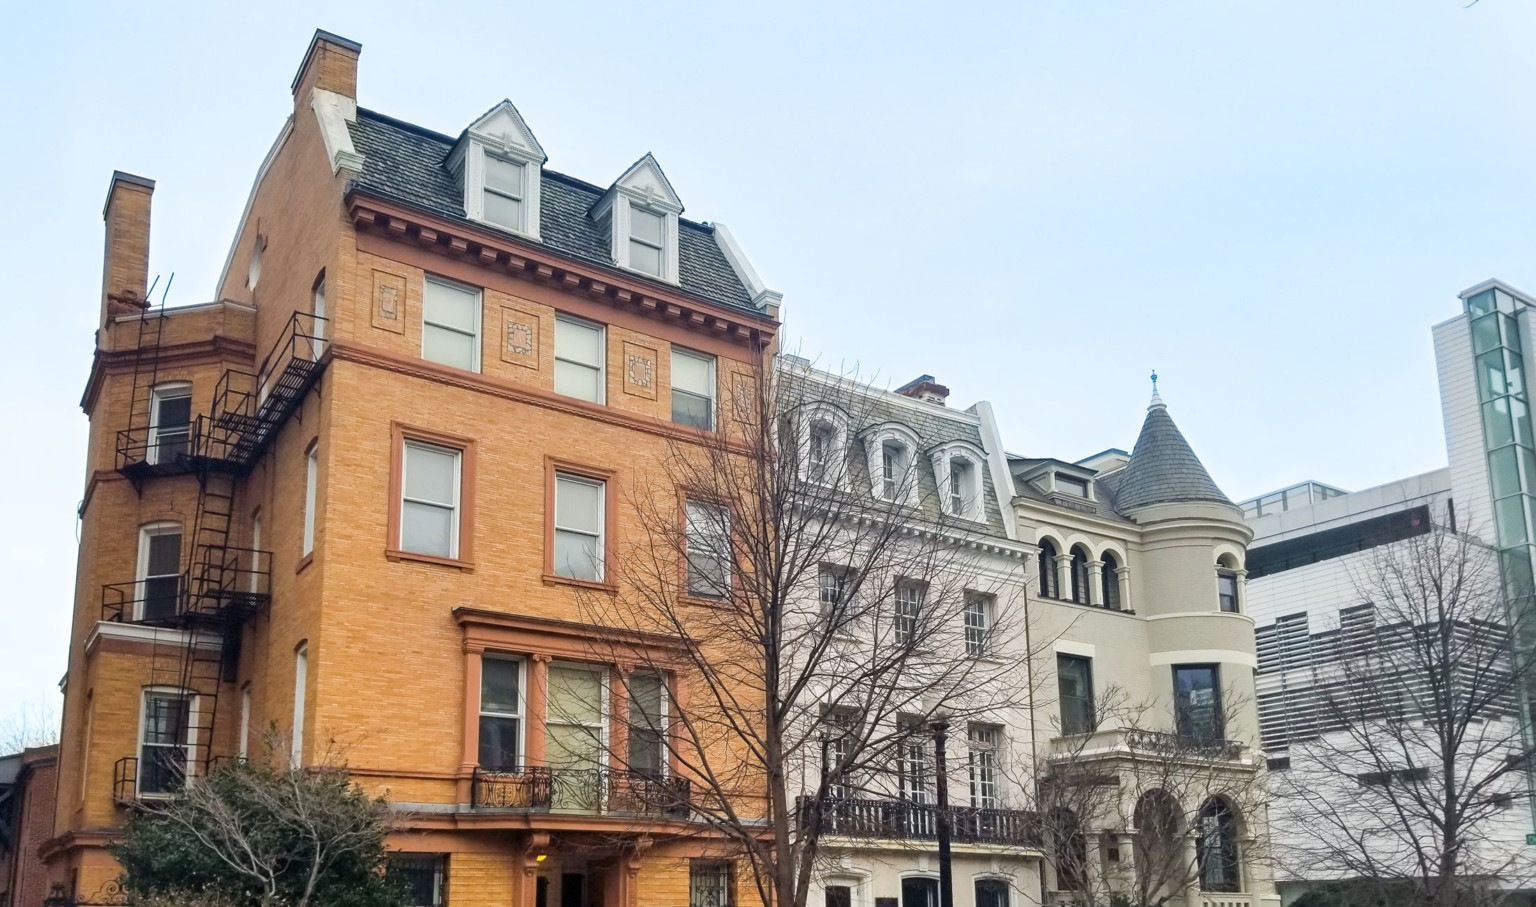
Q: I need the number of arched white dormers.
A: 3